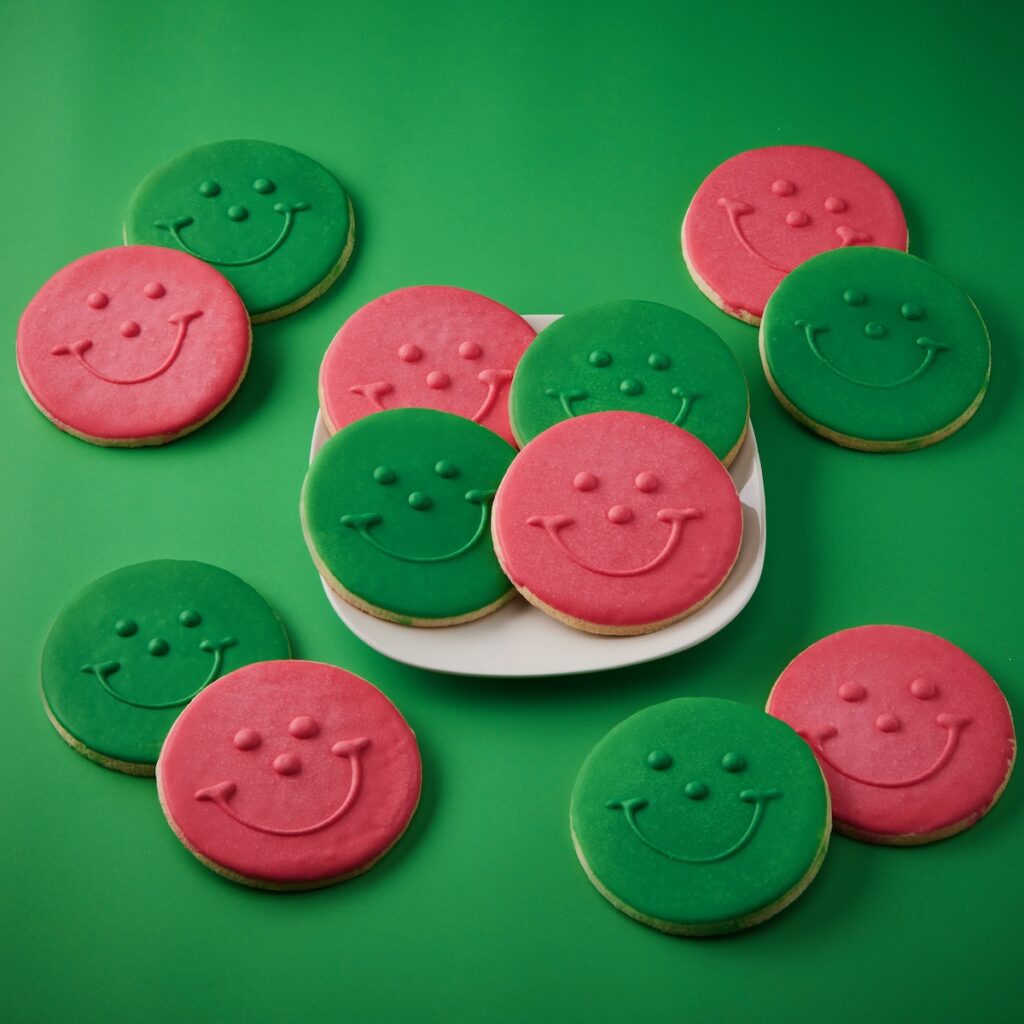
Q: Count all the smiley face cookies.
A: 12